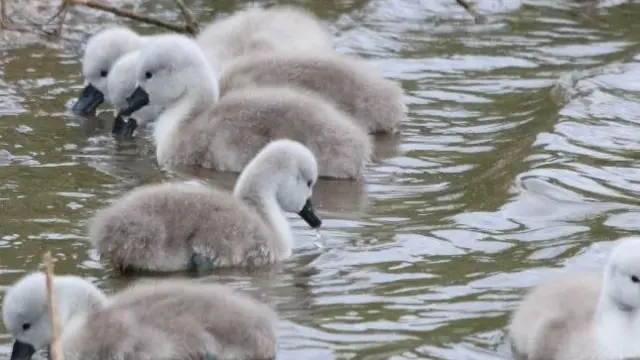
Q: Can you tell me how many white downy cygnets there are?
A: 6